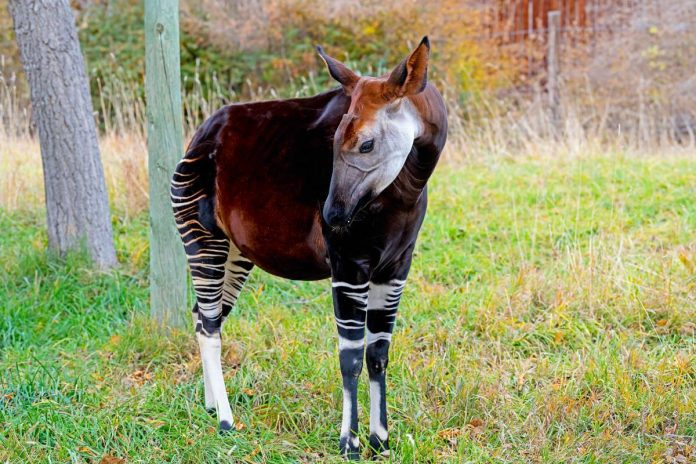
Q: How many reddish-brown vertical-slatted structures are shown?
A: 1